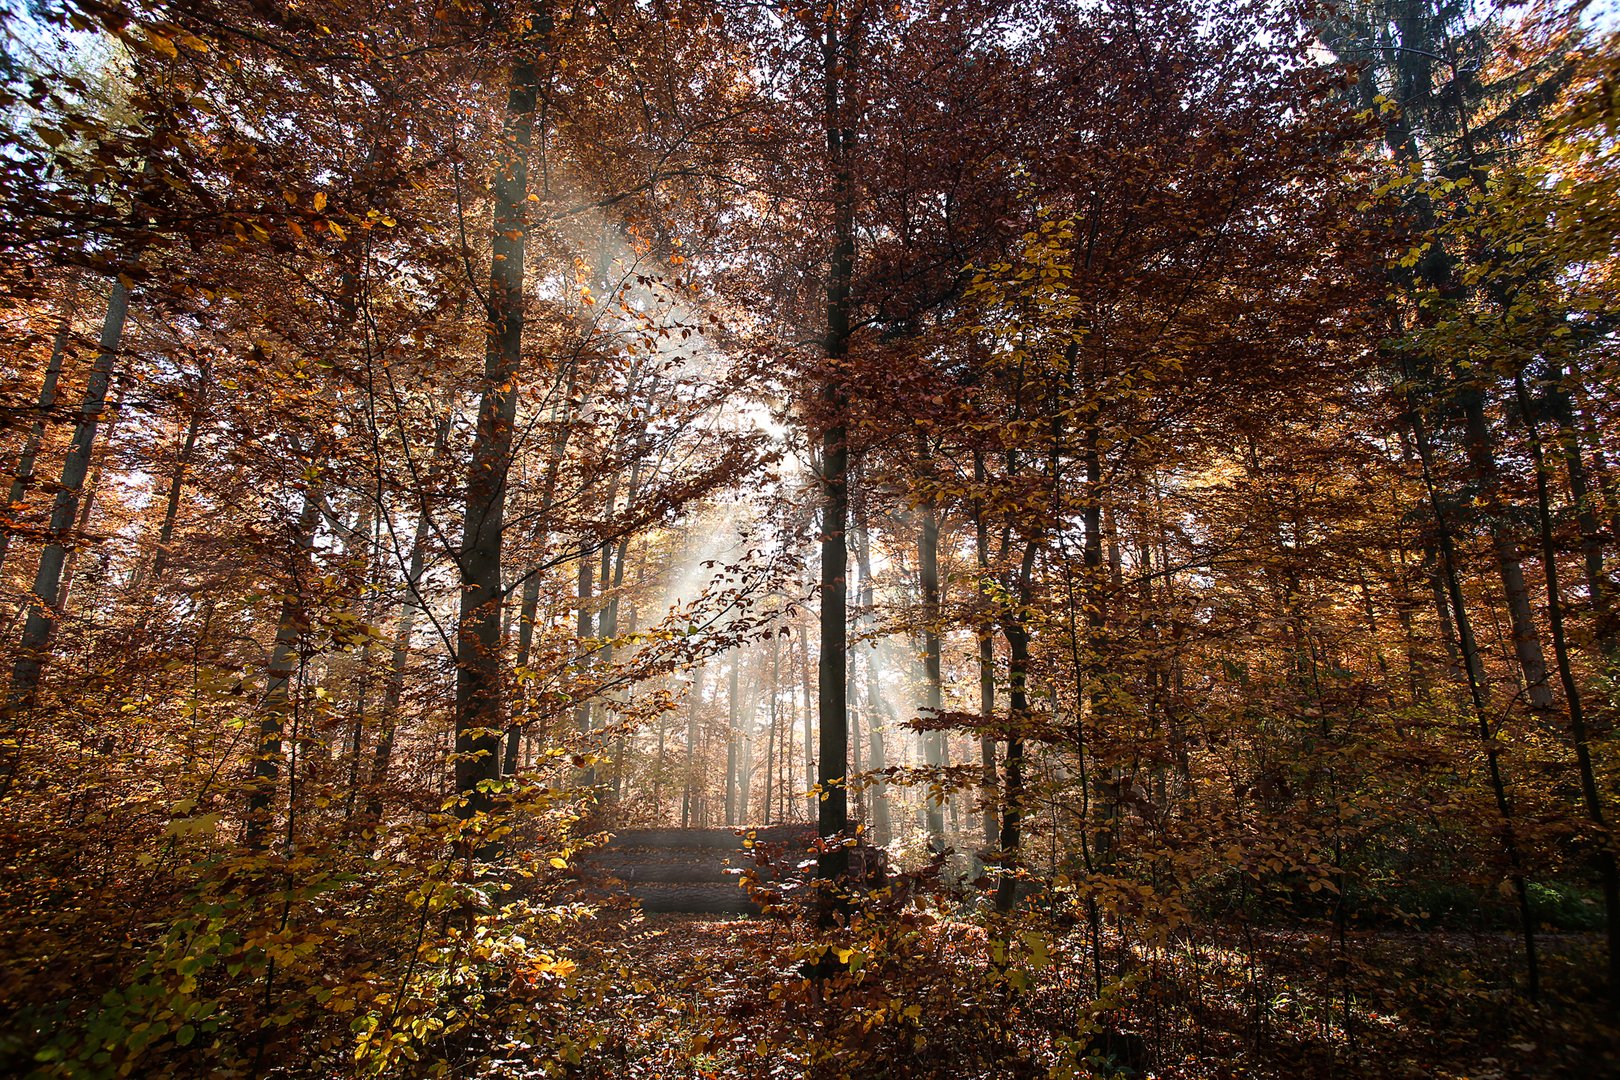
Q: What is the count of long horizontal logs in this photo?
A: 3